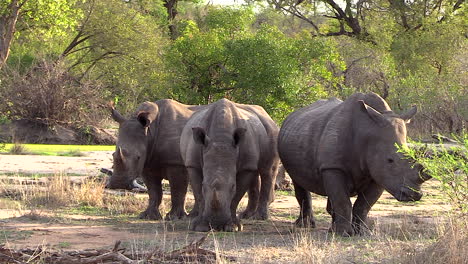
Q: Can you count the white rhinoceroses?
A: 3